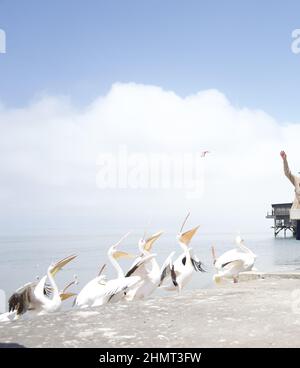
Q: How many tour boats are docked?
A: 0